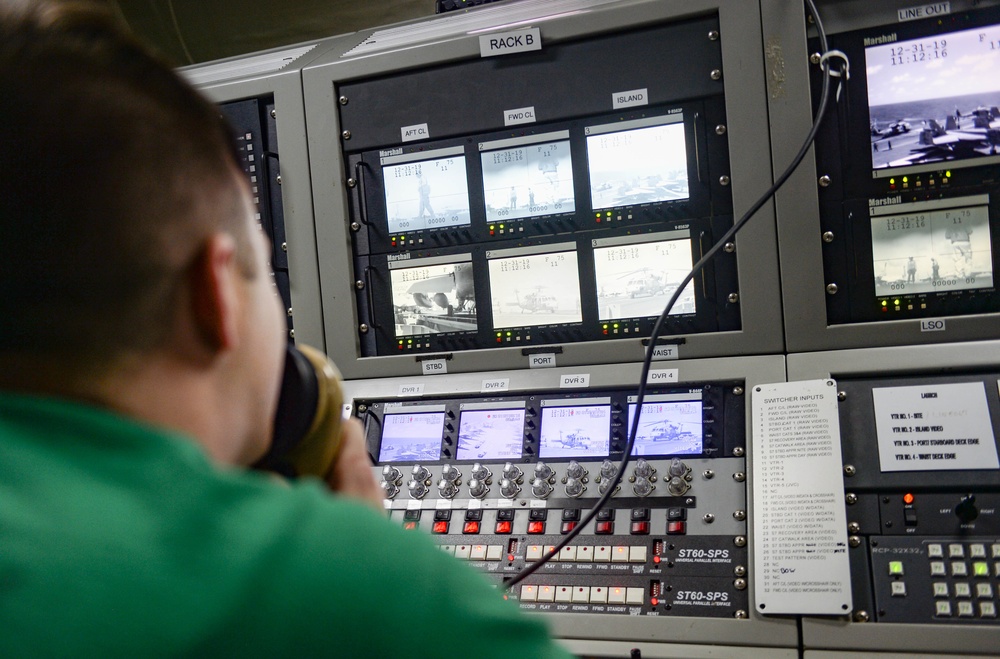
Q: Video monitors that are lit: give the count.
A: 12